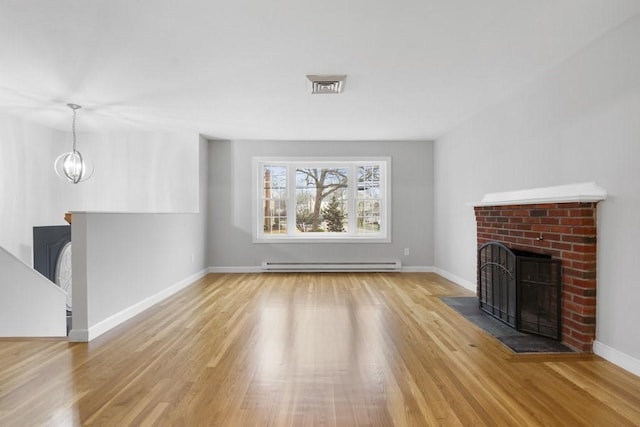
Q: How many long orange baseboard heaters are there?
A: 0